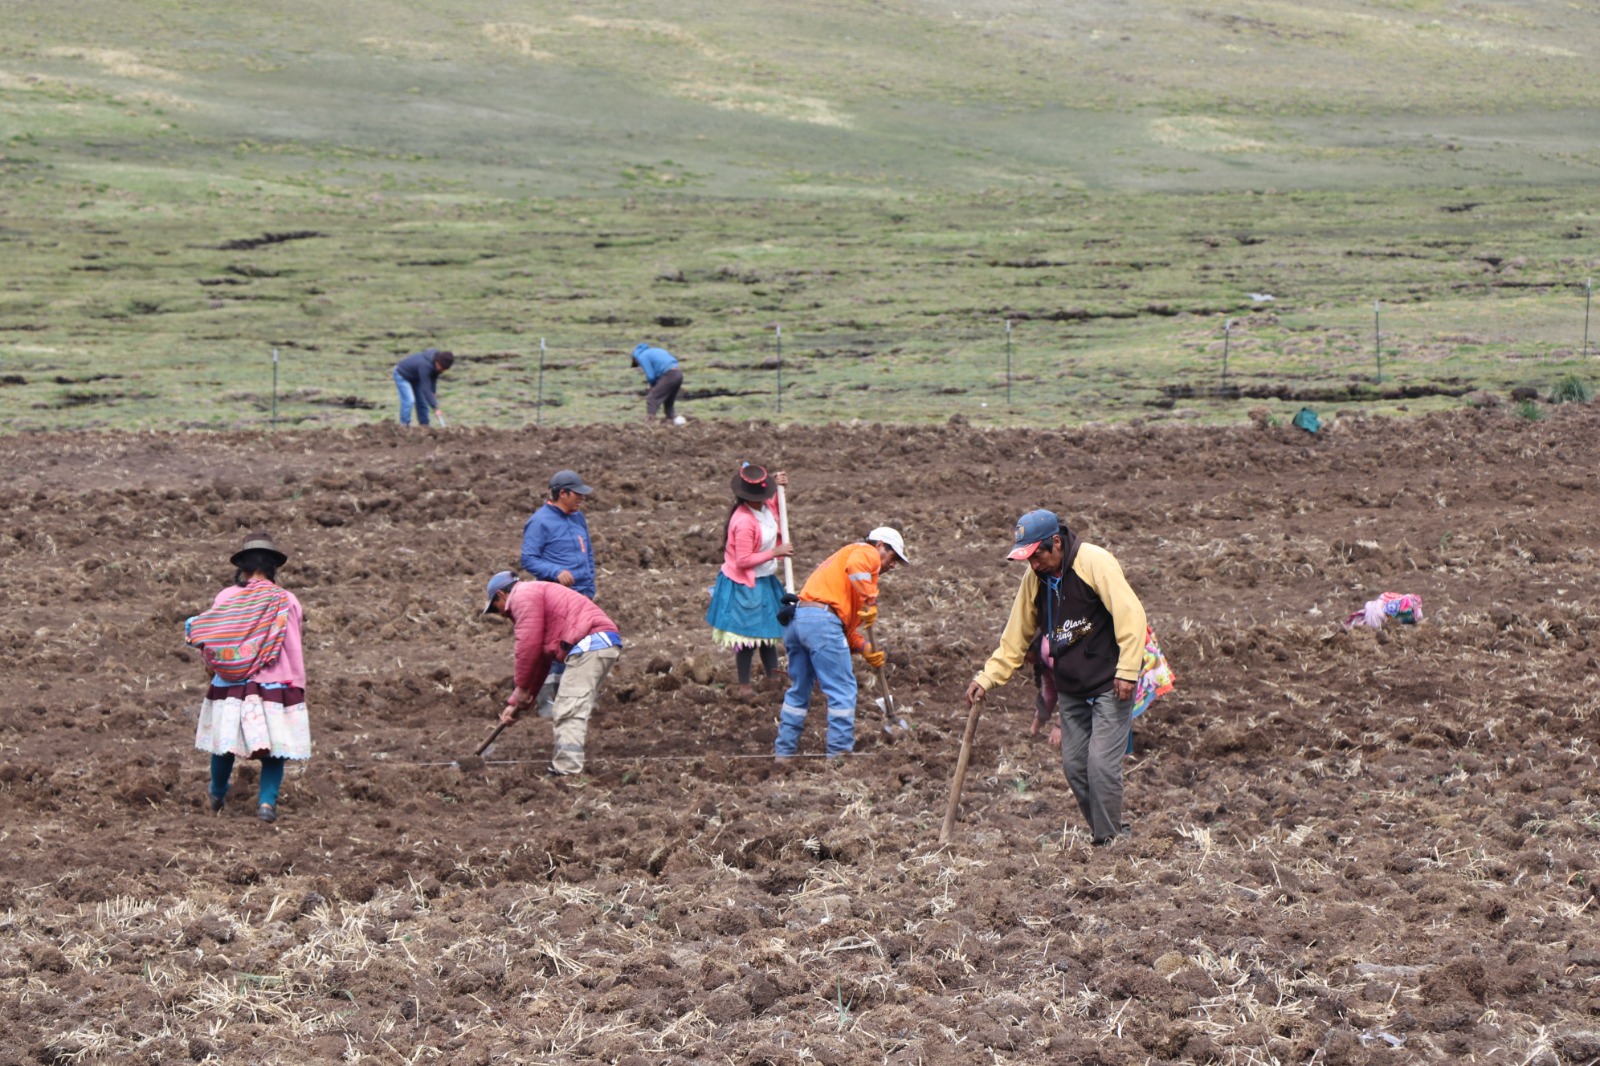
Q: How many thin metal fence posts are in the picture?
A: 7